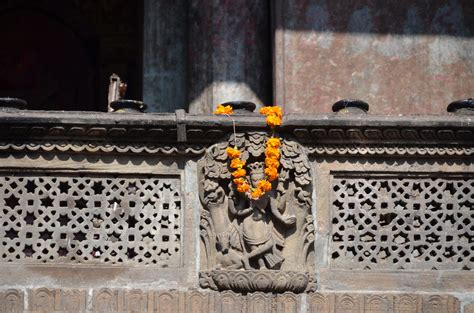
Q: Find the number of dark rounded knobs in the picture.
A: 5